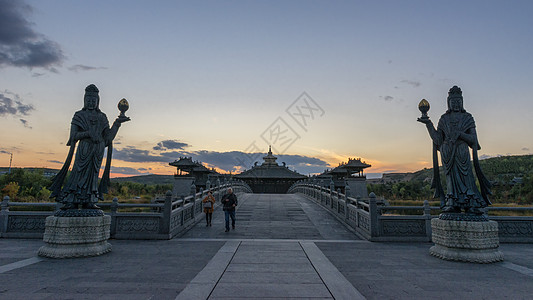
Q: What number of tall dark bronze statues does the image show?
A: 2